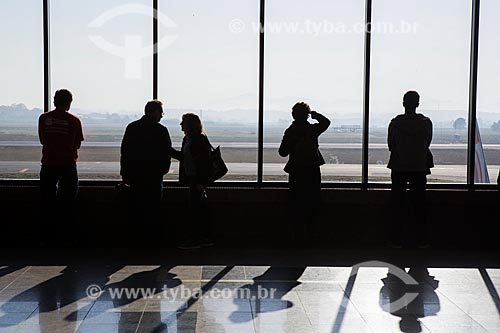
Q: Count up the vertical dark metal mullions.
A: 5